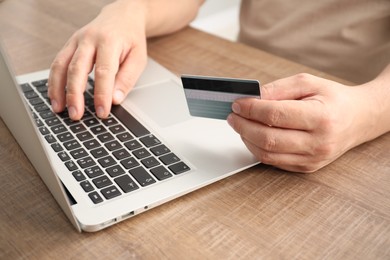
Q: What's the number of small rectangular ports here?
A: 2